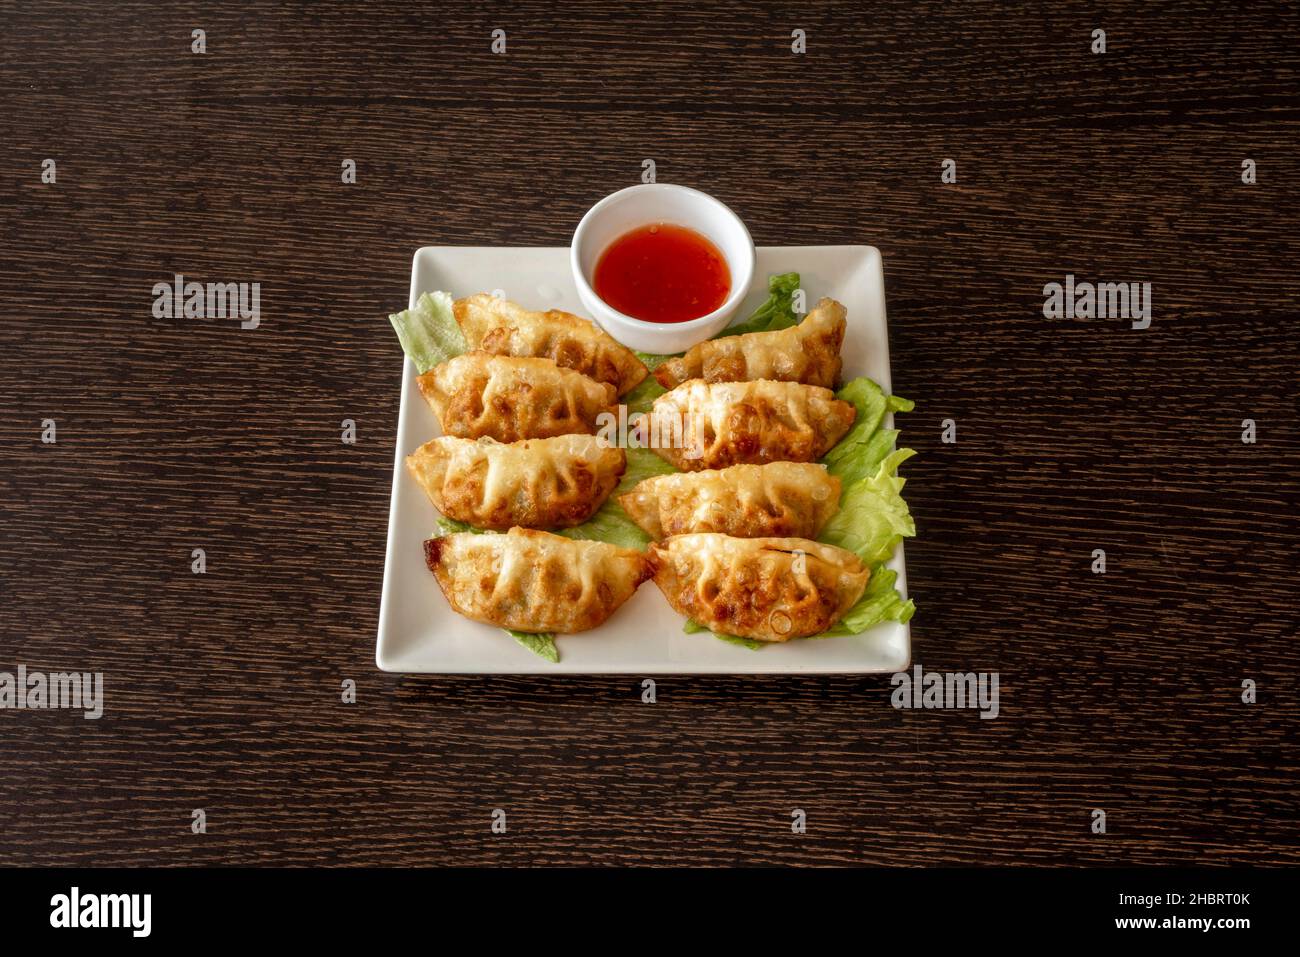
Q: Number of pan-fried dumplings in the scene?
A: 8